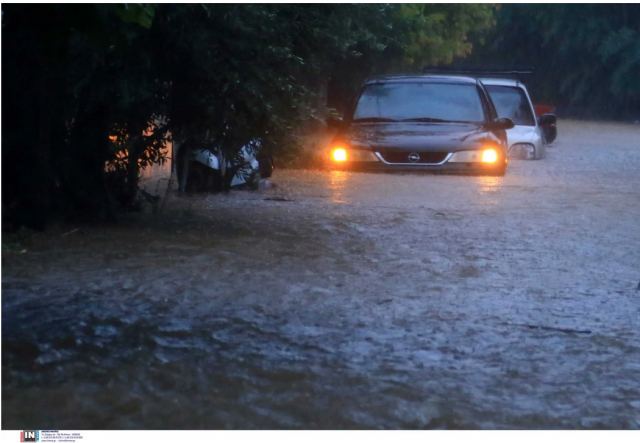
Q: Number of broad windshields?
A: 2